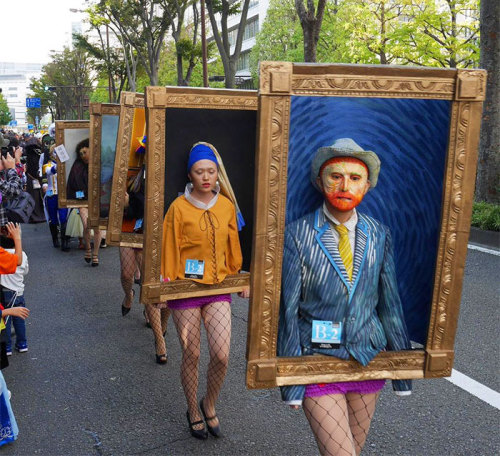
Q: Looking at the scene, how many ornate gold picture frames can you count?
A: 5